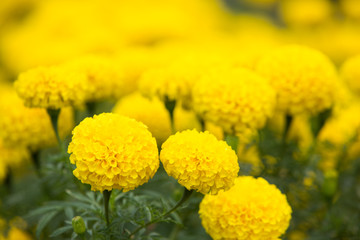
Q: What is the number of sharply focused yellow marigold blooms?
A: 3